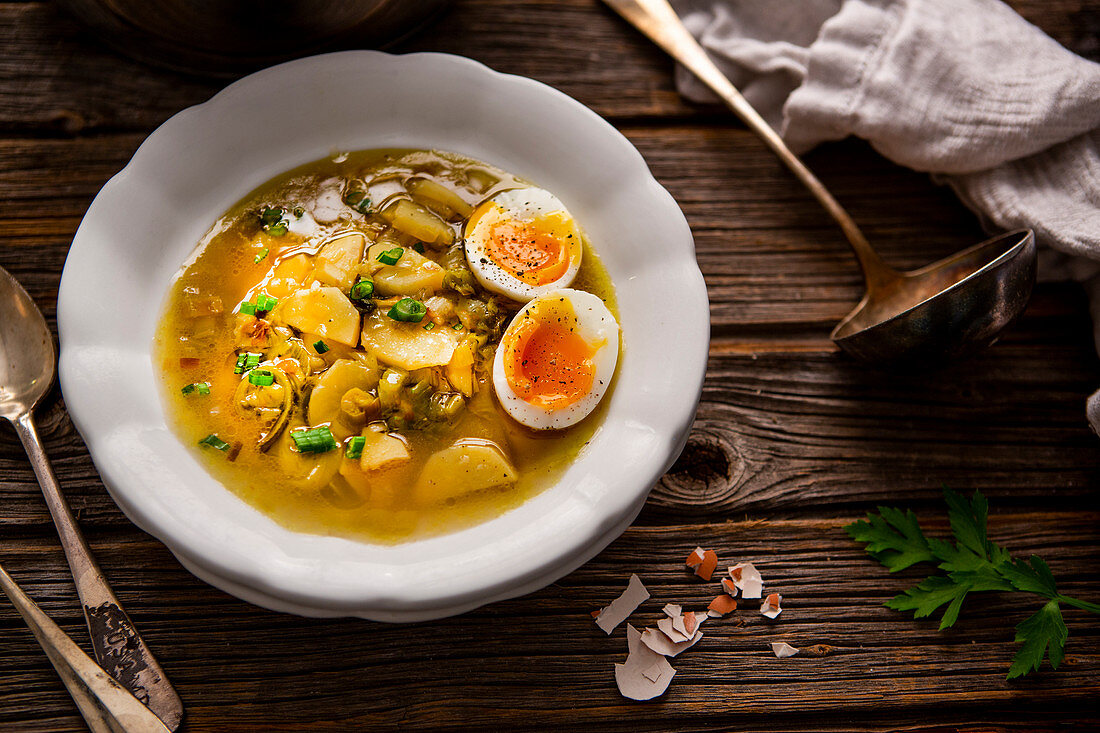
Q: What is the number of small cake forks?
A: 0